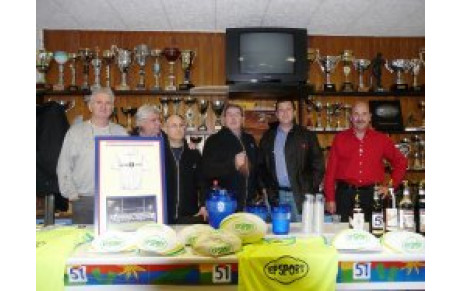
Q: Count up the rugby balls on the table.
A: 7